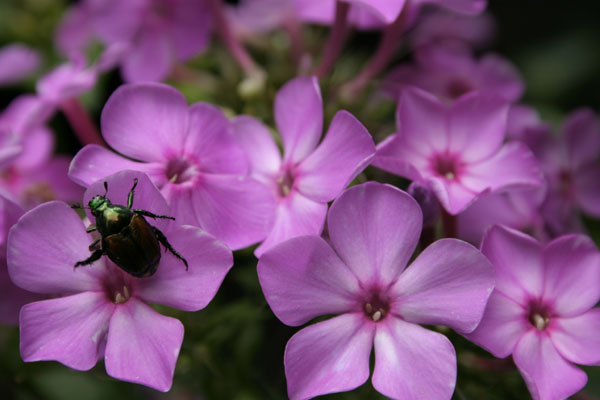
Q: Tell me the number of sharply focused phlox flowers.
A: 6